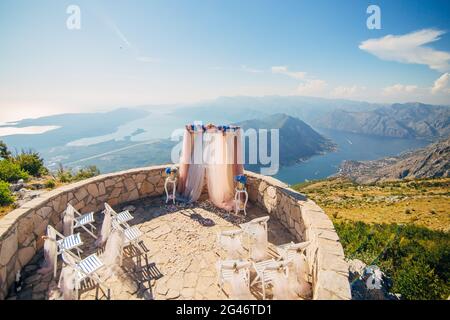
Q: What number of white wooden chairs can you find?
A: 10